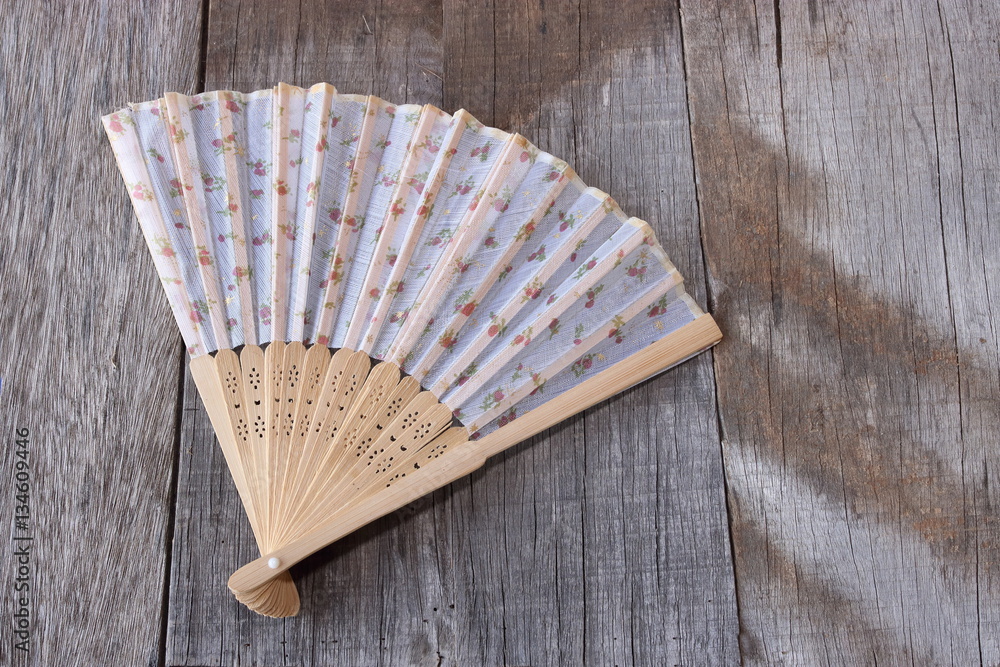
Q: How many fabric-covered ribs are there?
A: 13